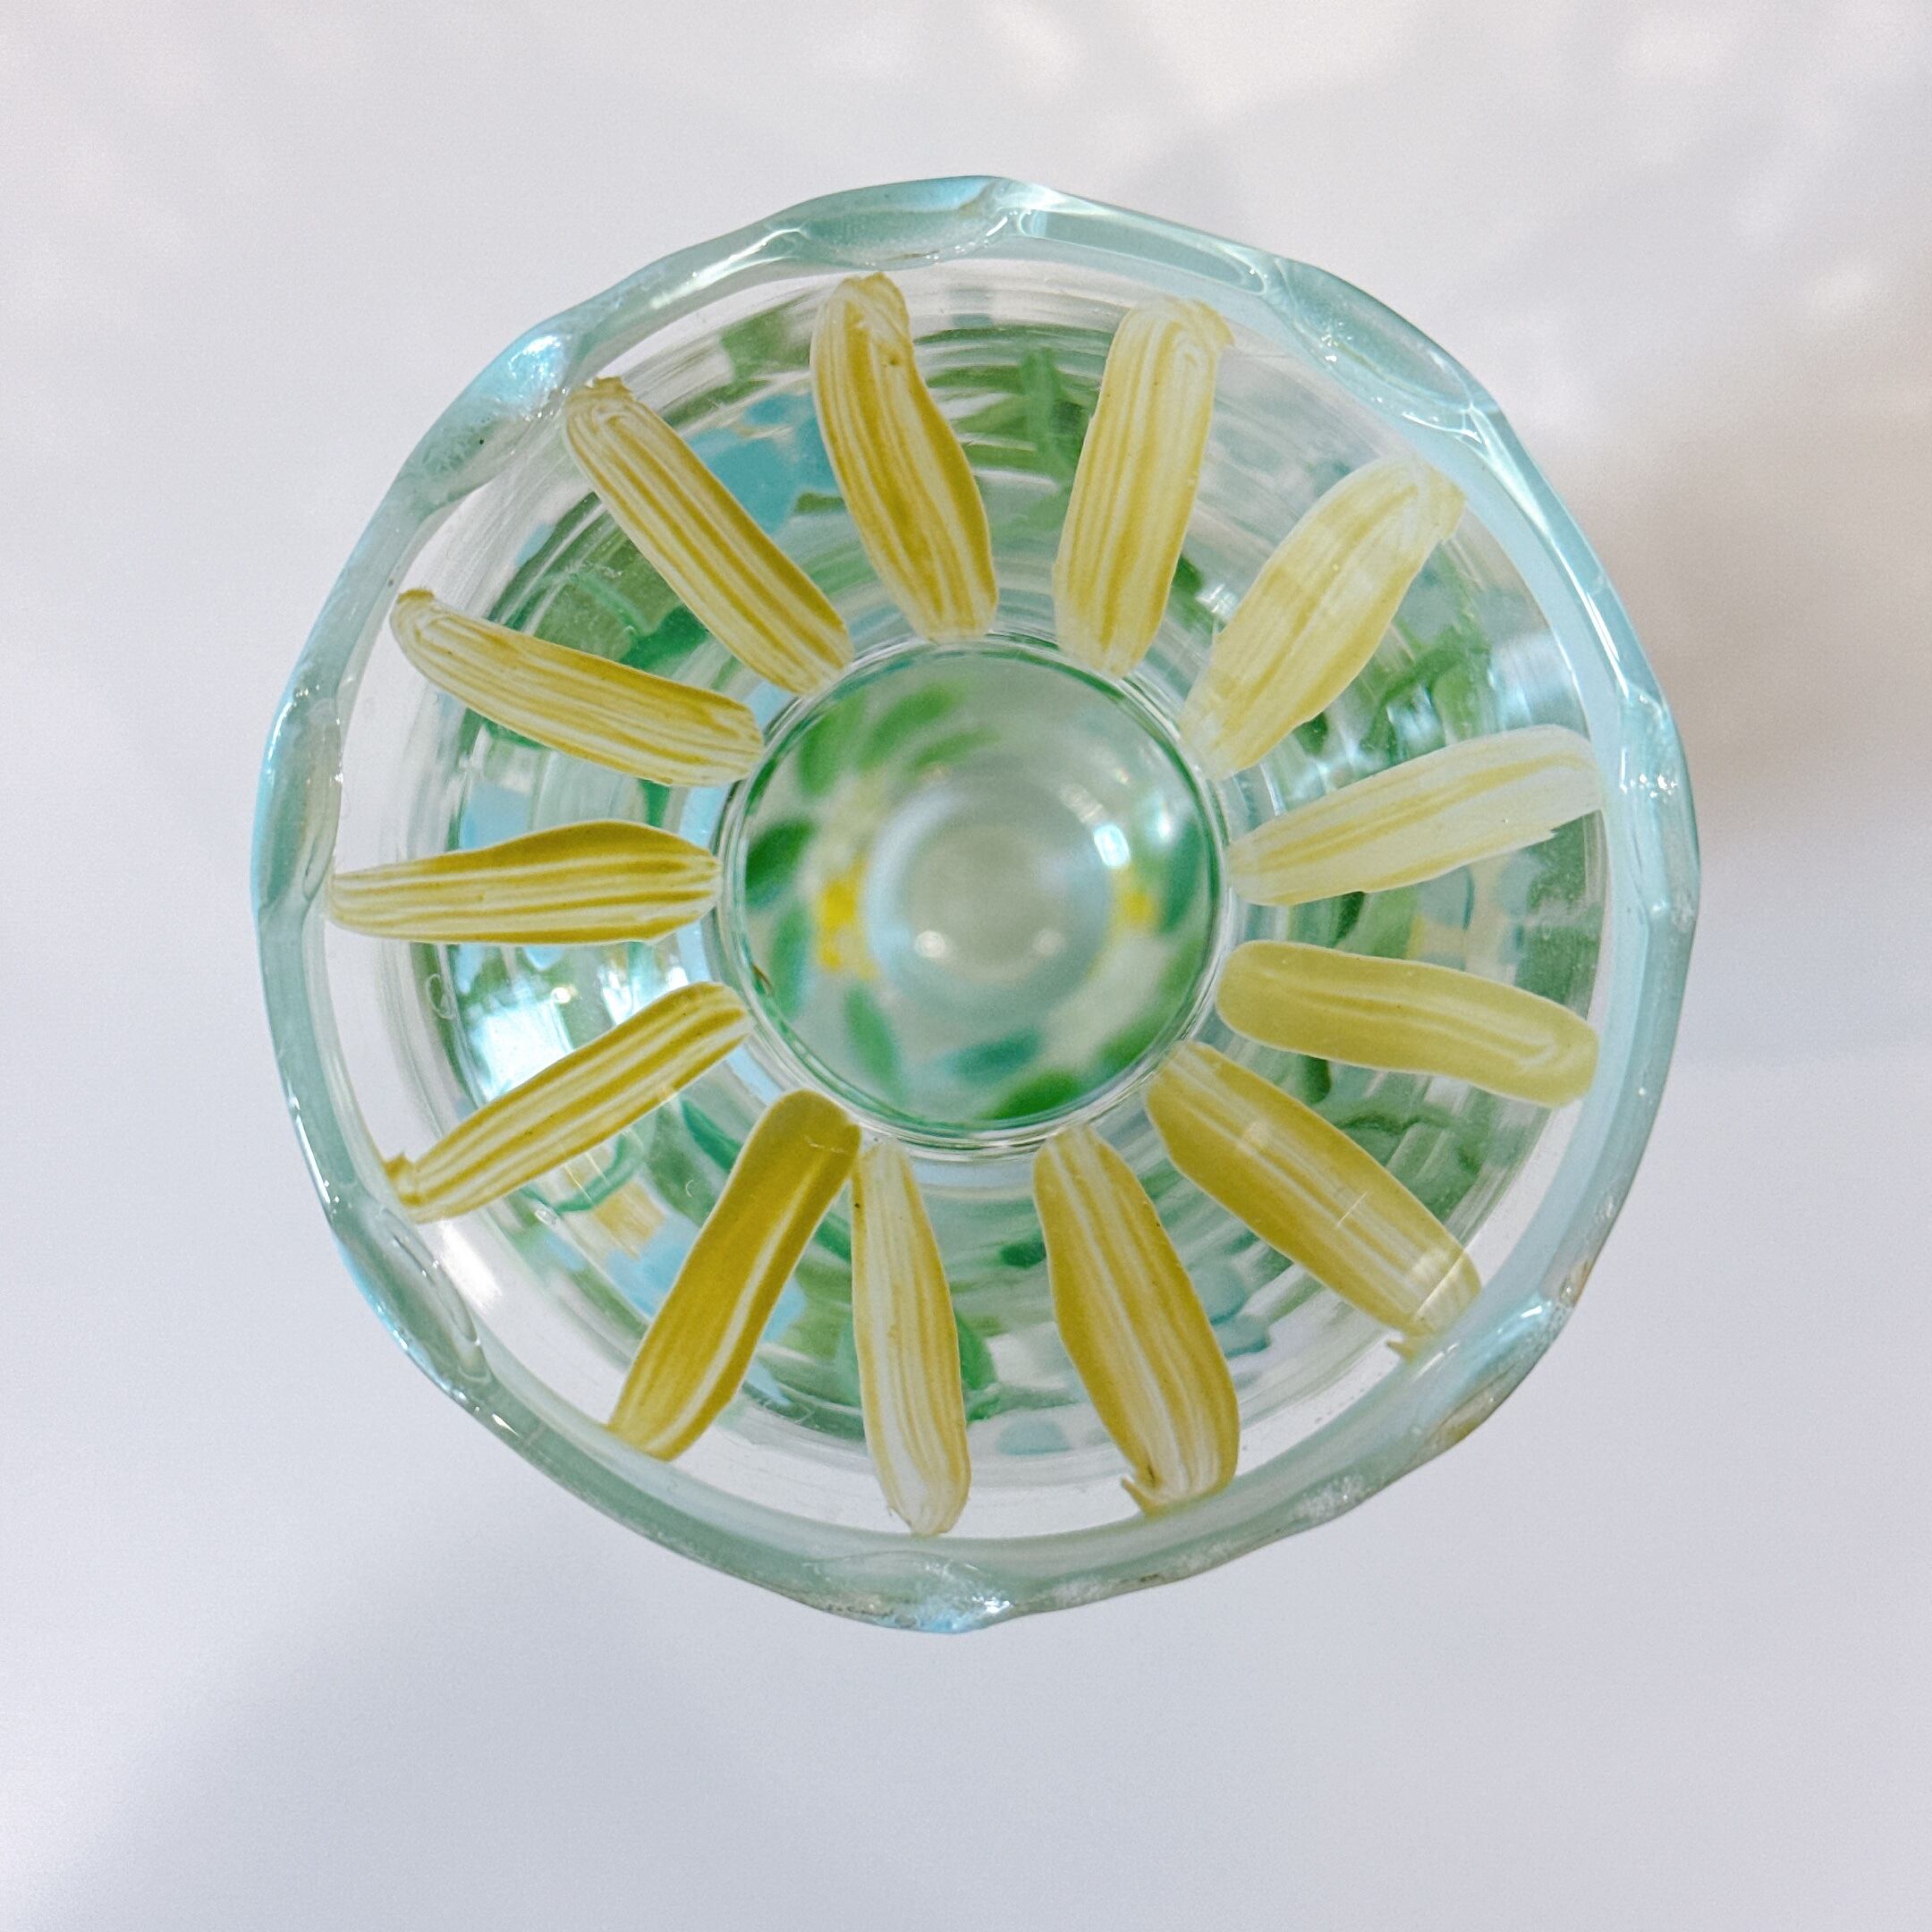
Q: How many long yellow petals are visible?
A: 13